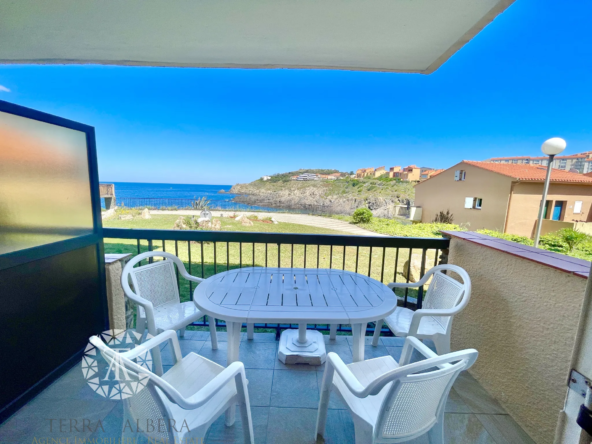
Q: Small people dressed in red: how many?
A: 0